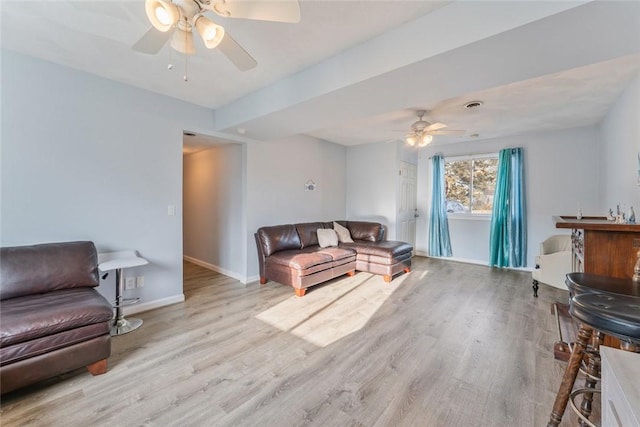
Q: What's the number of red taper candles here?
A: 0